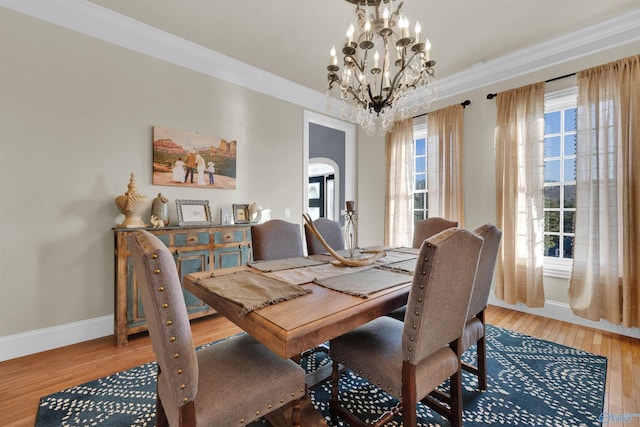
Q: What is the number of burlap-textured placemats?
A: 6